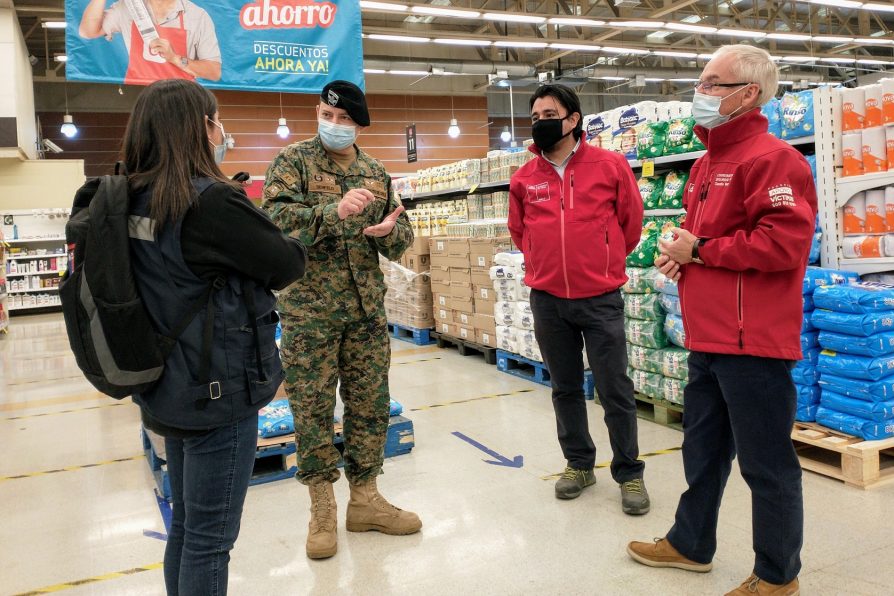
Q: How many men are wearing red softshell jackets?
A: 2